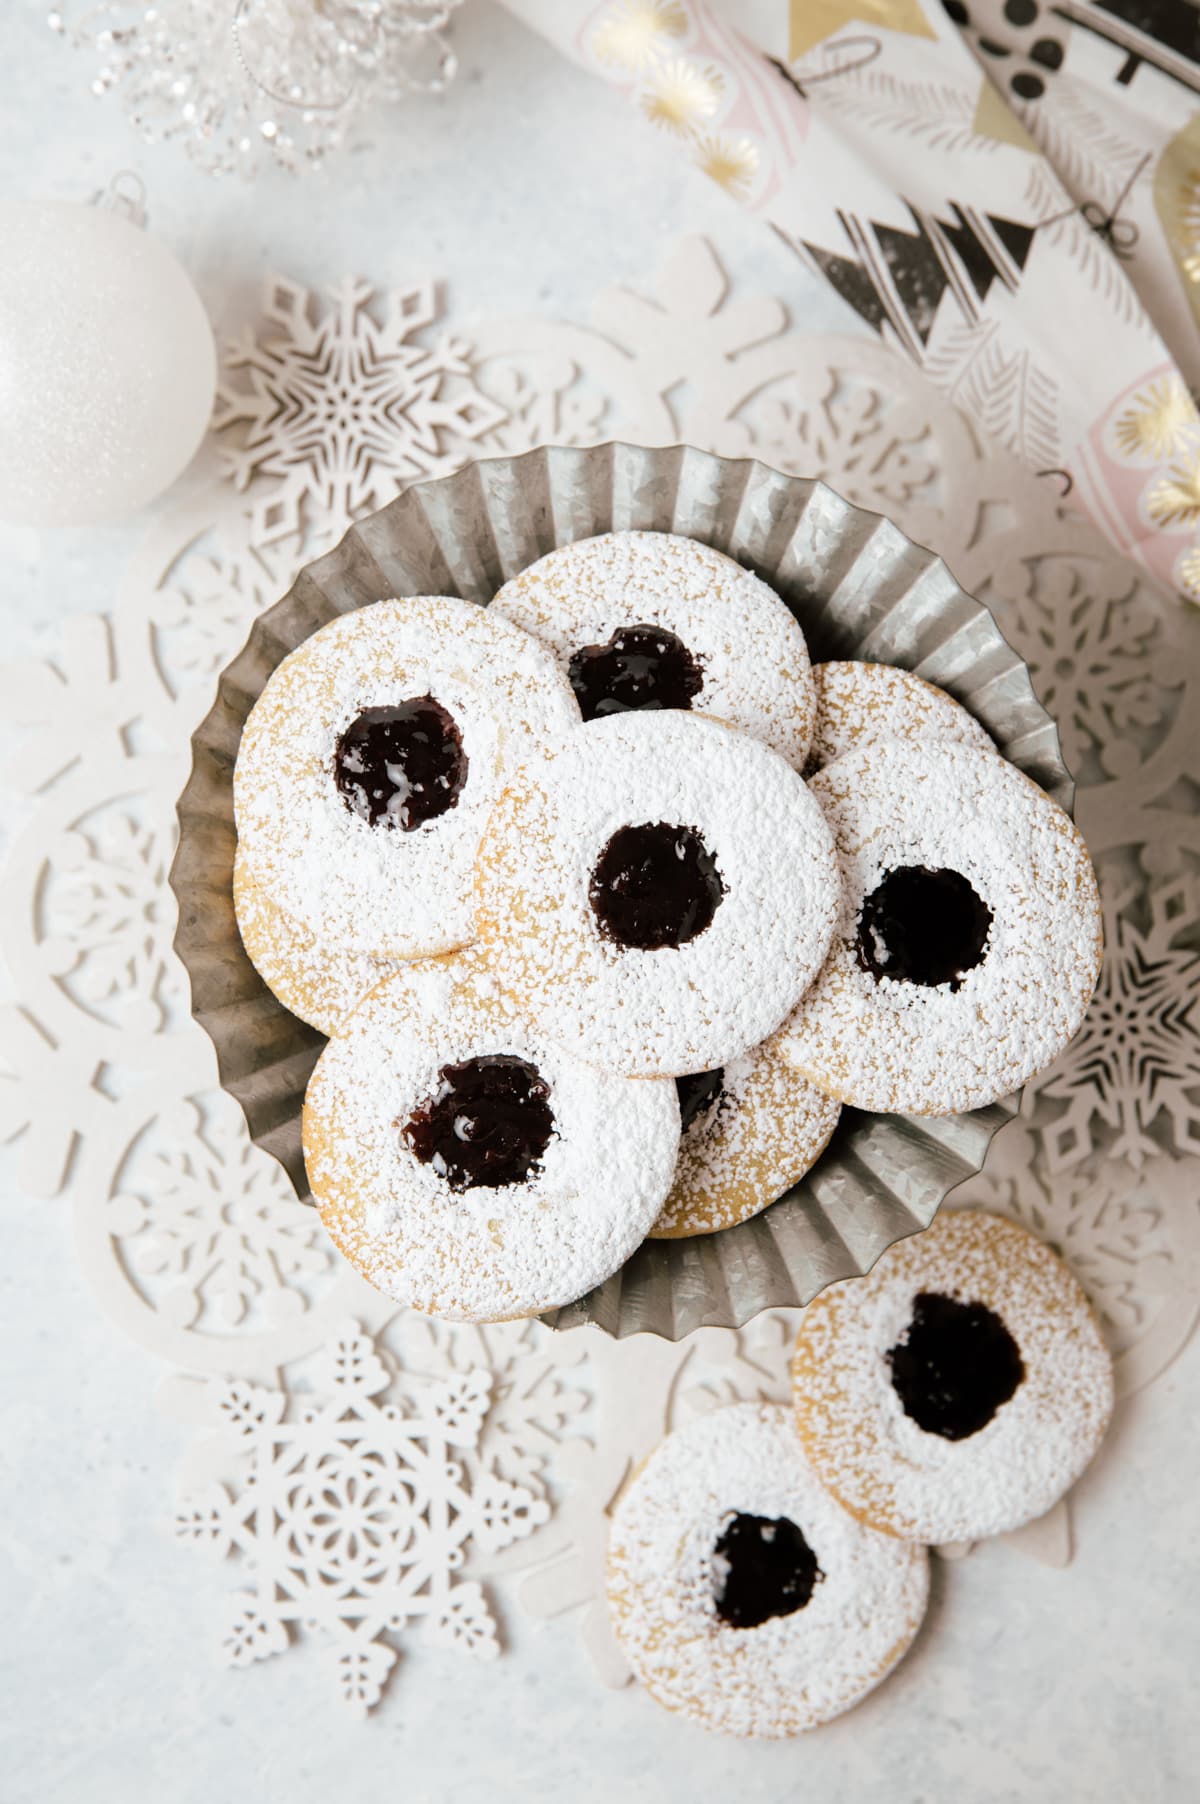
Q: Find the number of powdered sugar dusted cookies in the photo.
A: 10